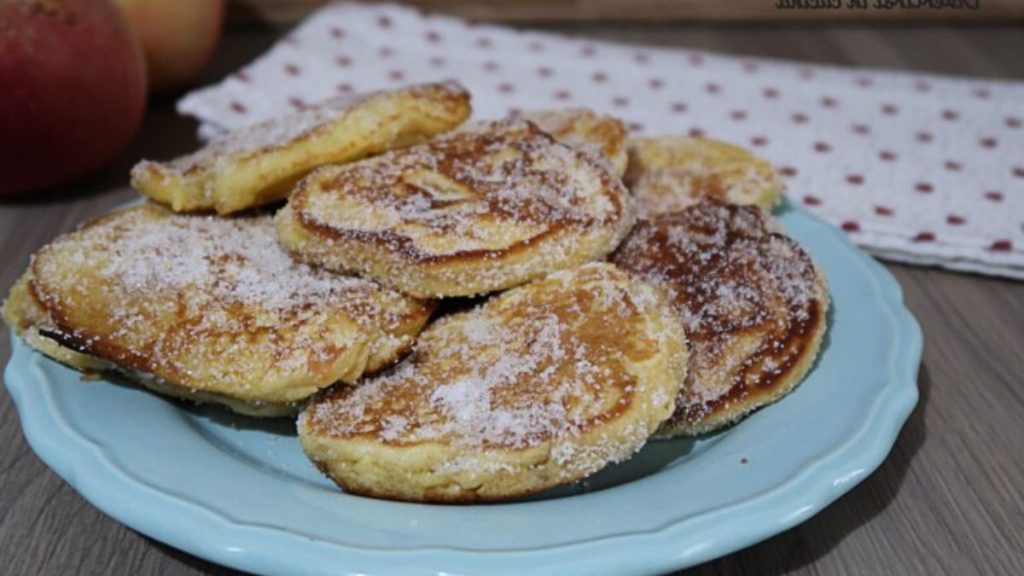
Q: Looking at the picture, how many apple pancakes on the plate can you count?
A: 7